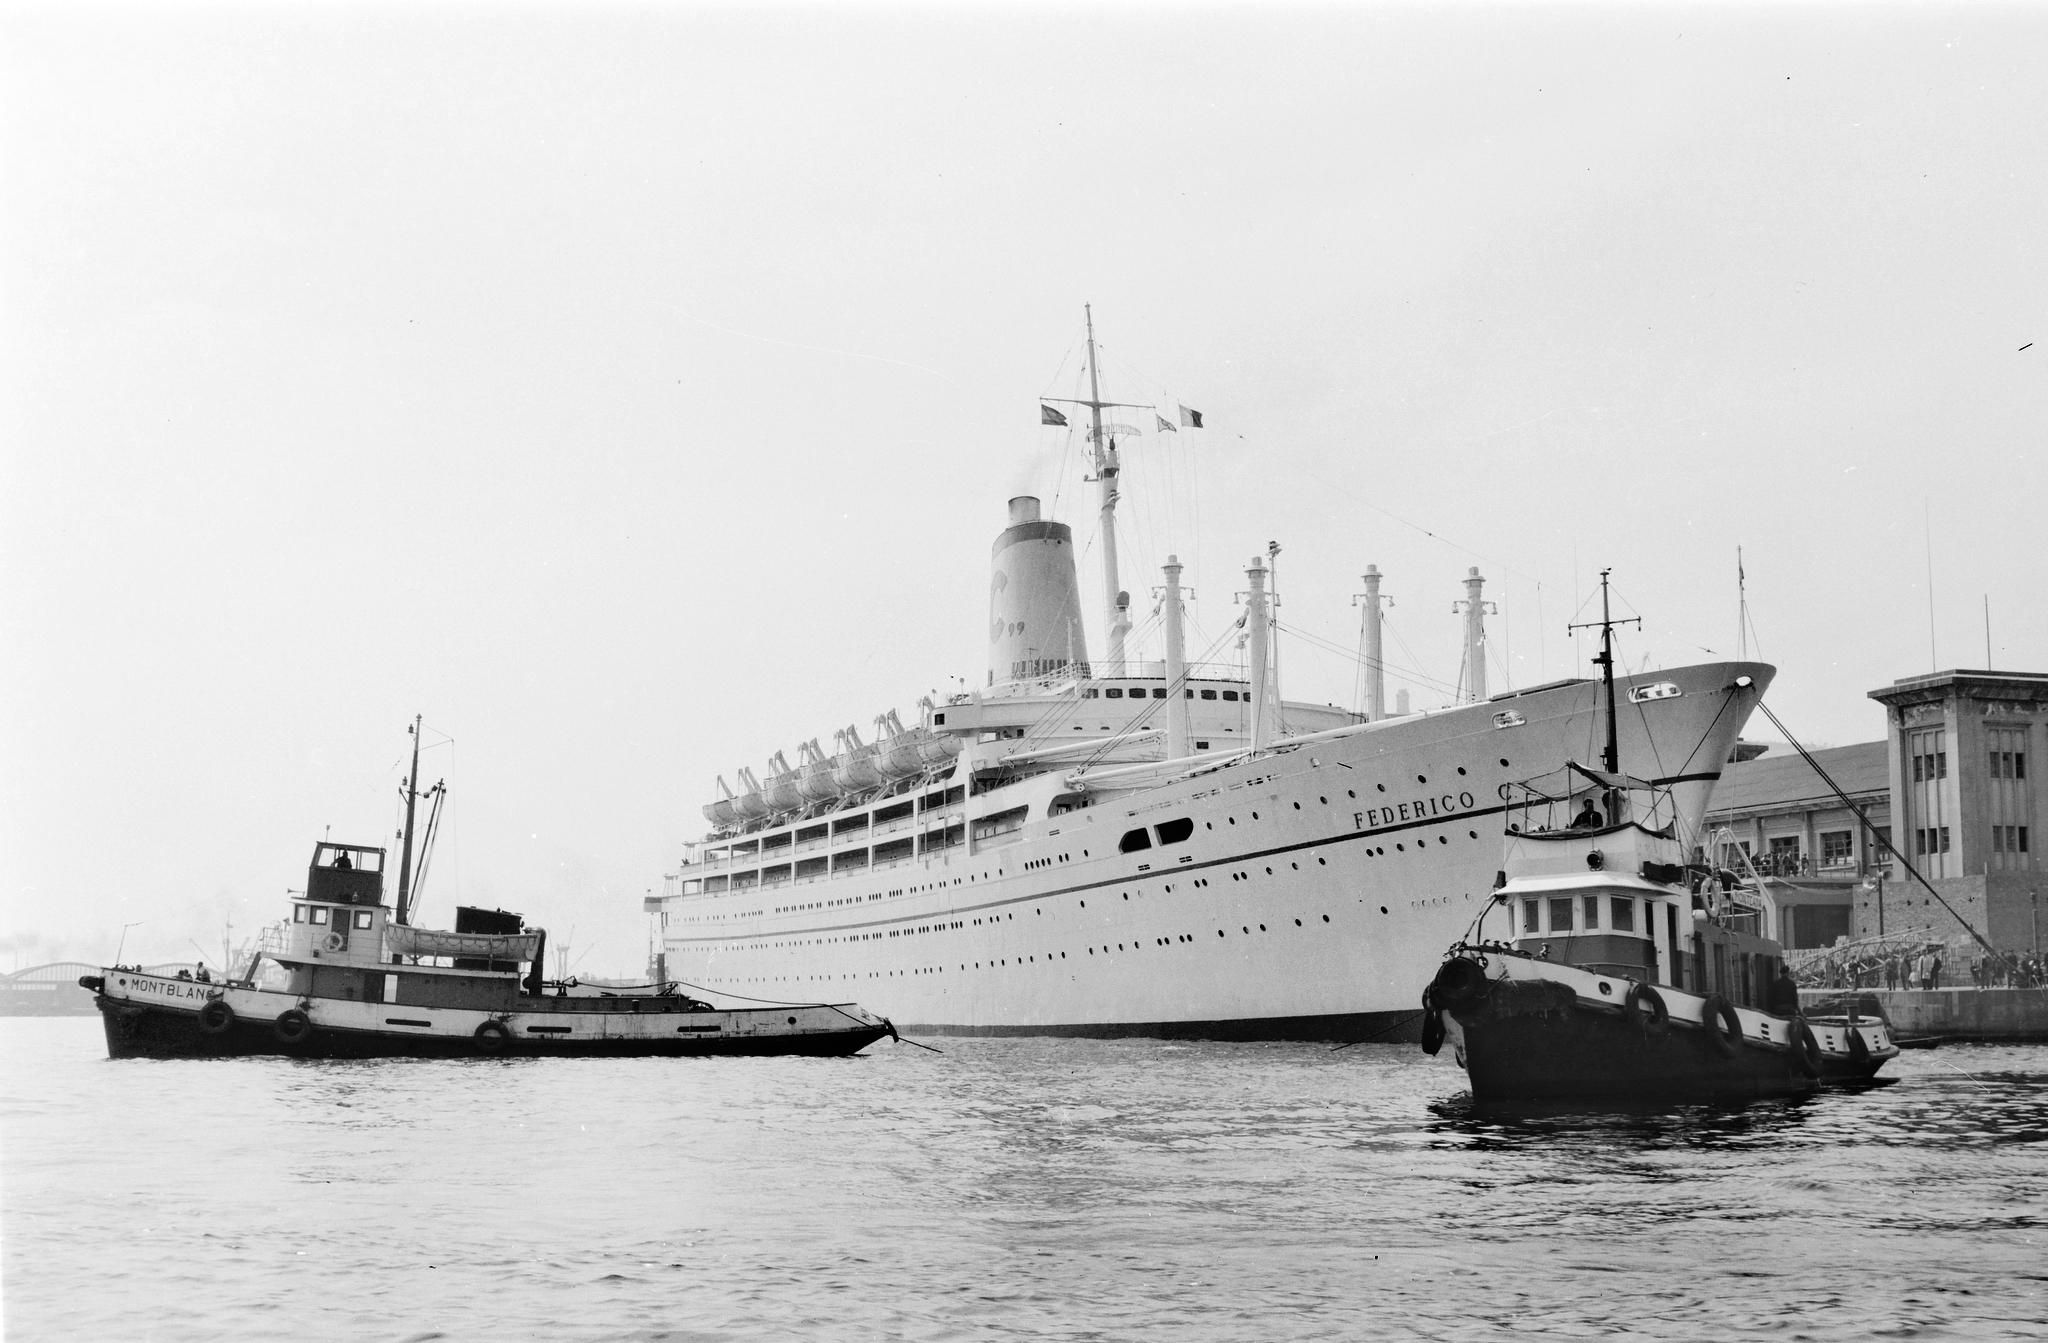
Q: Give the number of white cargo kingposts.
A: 4